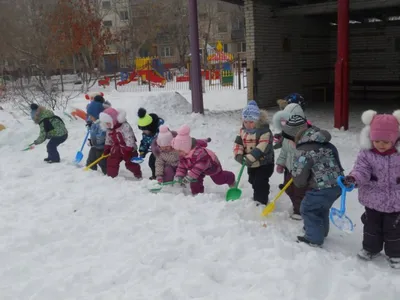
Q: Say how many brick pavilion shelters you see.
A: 1